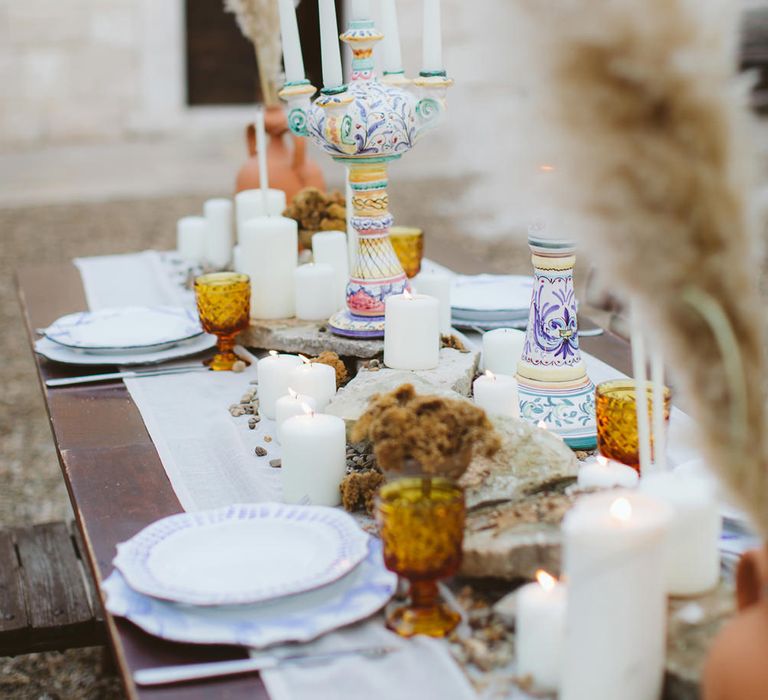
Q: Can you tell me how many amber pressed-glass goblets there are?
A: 4